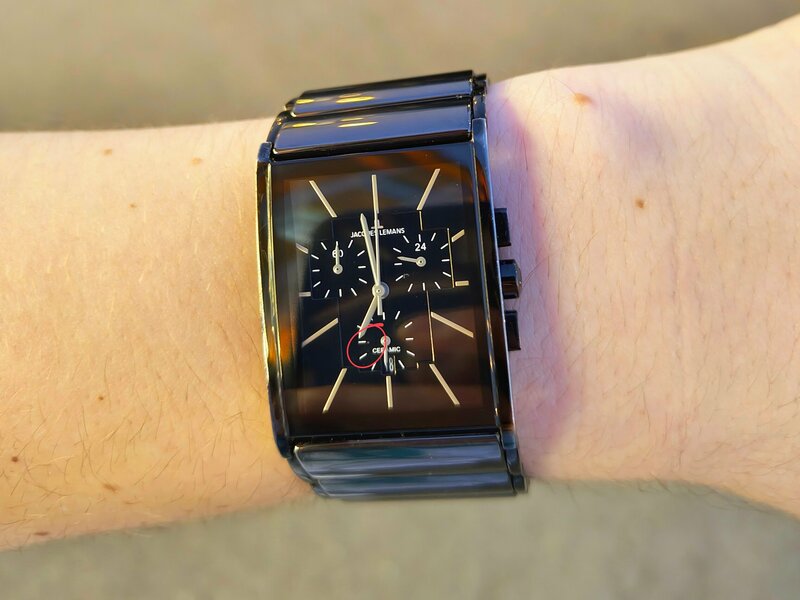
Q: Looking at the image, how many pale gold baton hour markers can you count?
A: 12